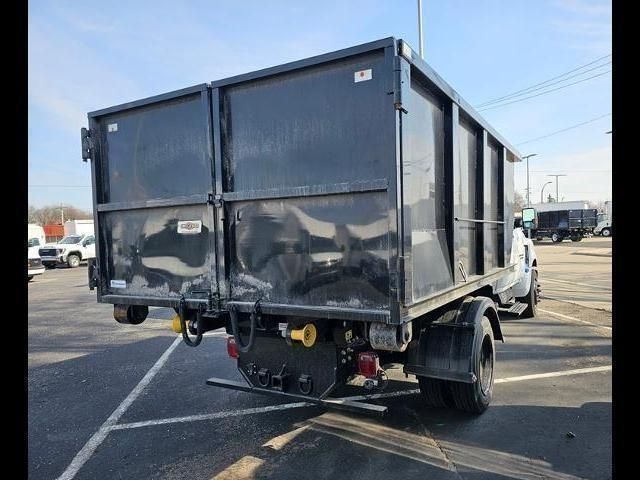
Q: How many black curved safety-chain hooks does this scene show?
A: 2